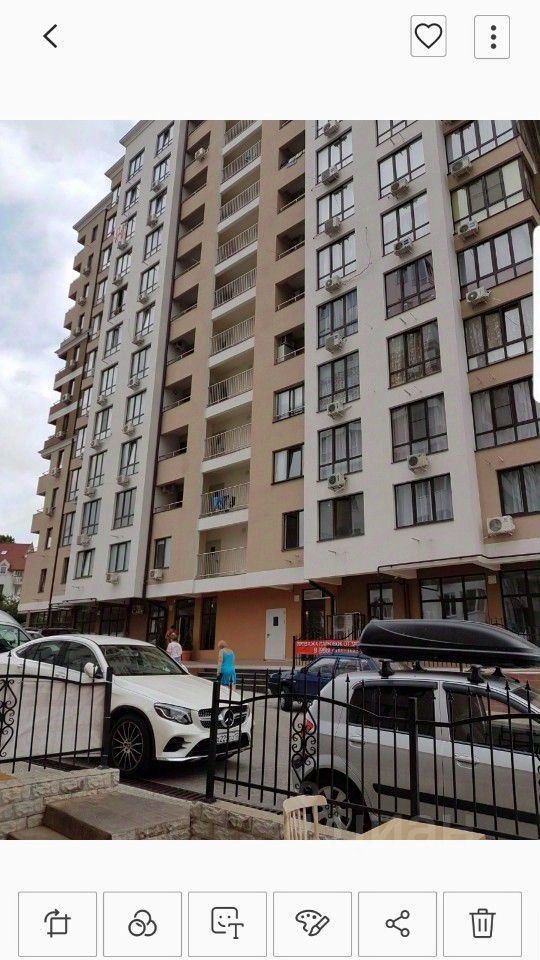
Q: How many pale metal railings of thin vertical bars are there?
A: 10